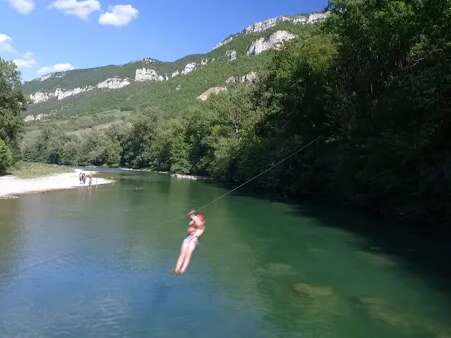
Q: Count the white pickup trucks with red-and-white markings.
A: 0